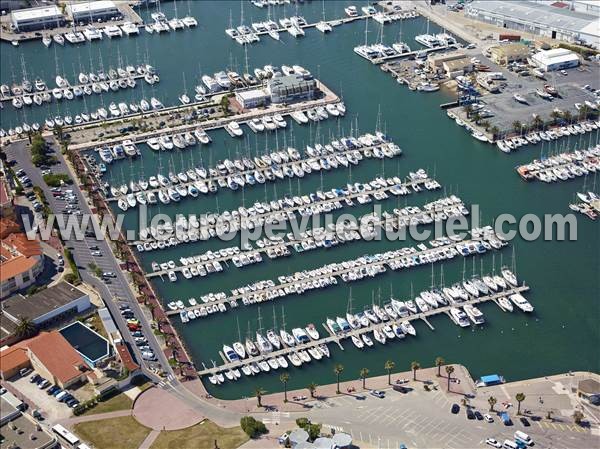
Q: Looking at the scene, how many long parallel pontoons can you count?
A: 5